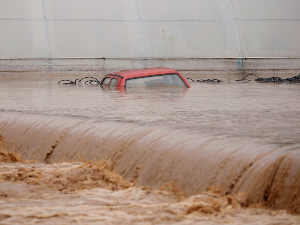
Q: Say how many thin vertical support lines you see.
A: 3